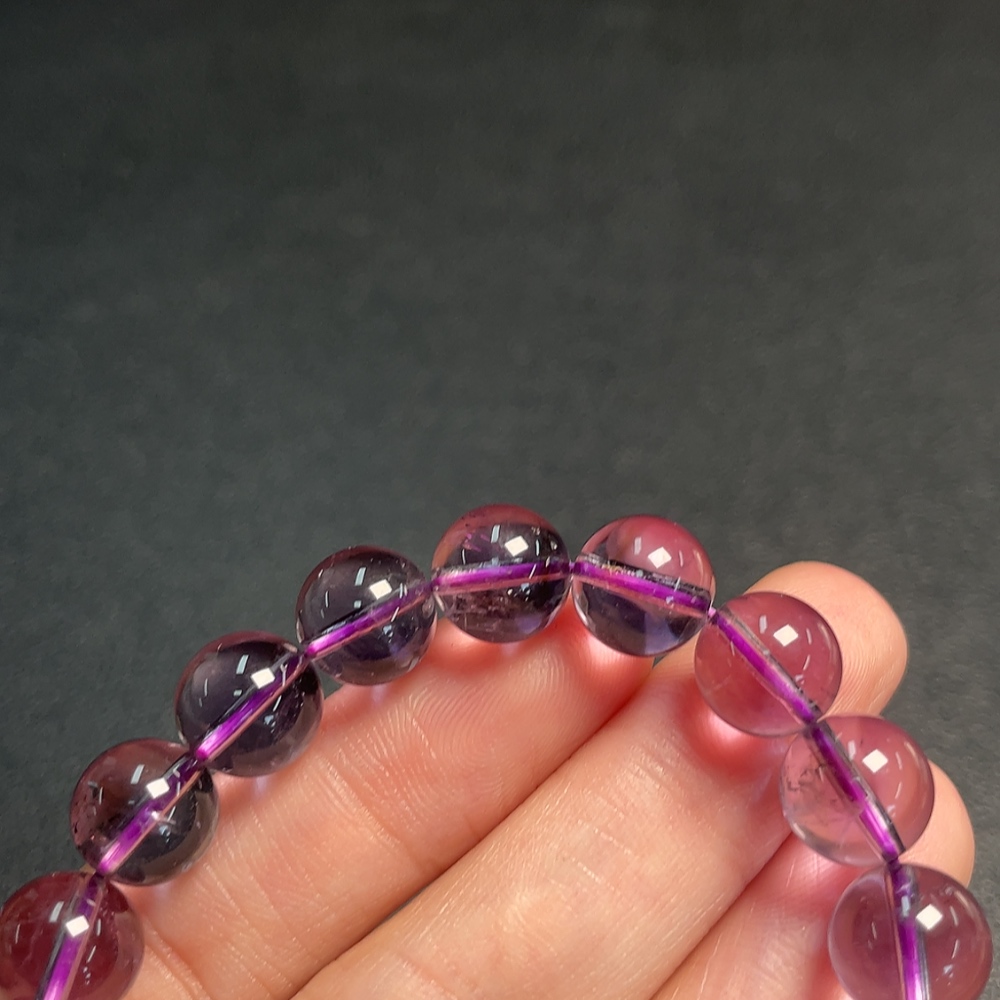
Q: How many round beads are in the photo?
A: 9